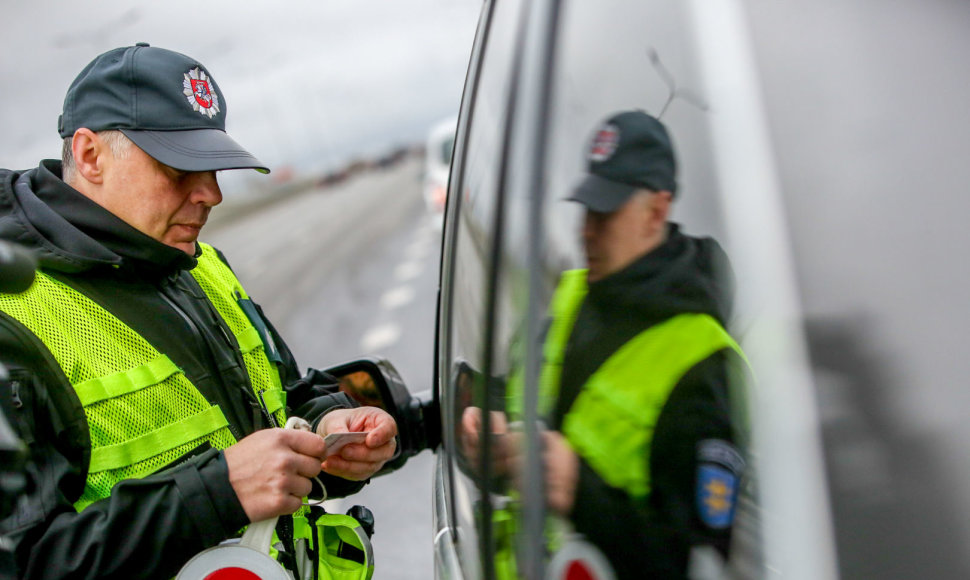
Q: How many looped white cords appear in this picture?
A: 1